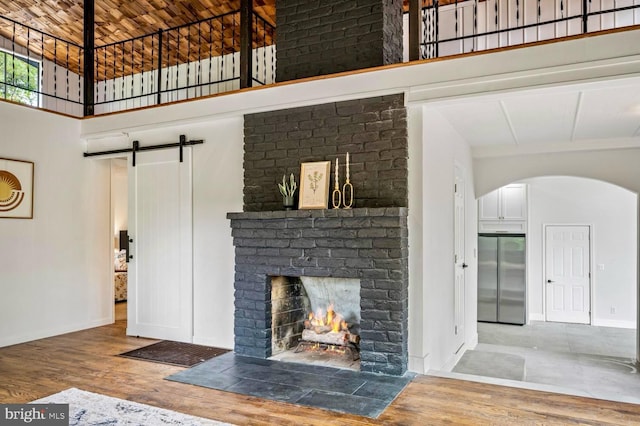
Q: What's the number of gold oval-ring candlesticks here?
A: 2